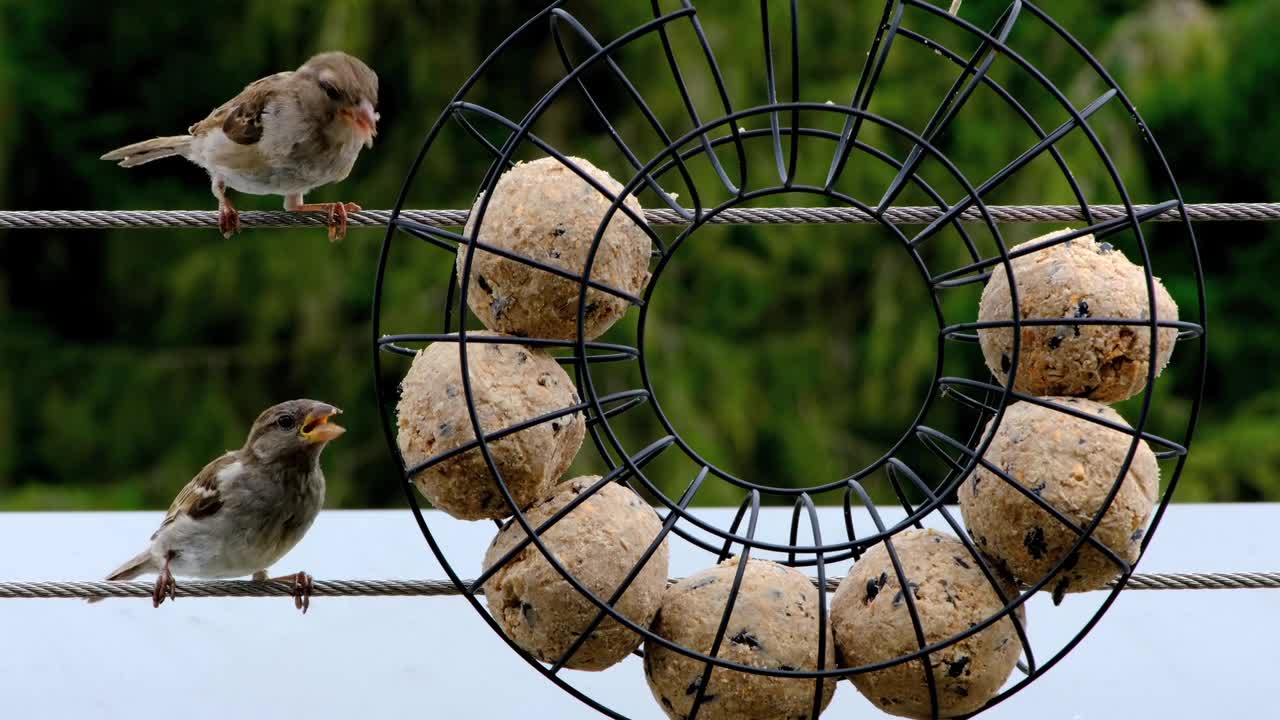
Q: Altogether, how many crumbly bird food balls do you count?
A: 7